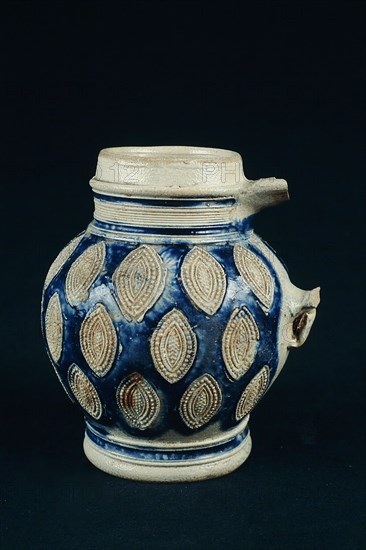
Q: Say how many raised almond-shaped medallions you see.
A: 13